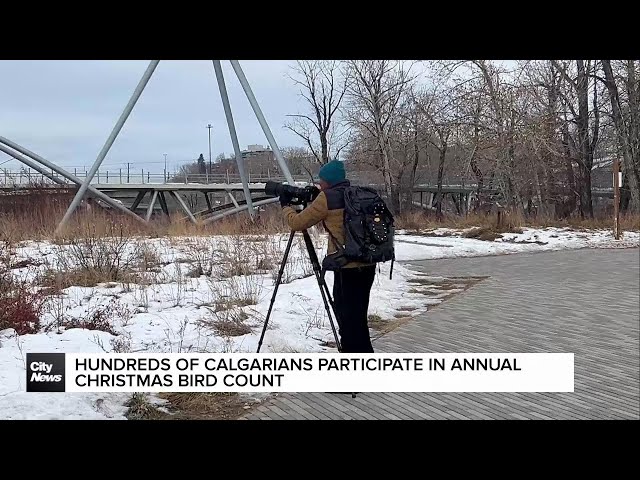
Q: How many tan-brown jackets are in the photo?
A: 1